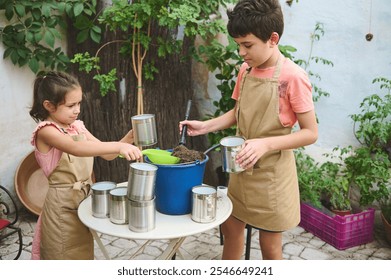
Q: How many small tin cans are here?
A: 7